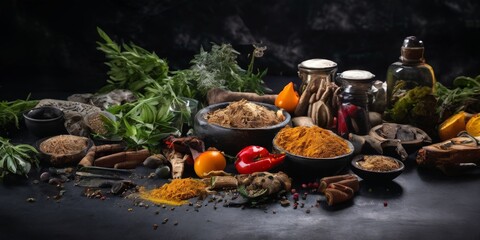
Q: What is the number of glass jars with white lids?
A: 2